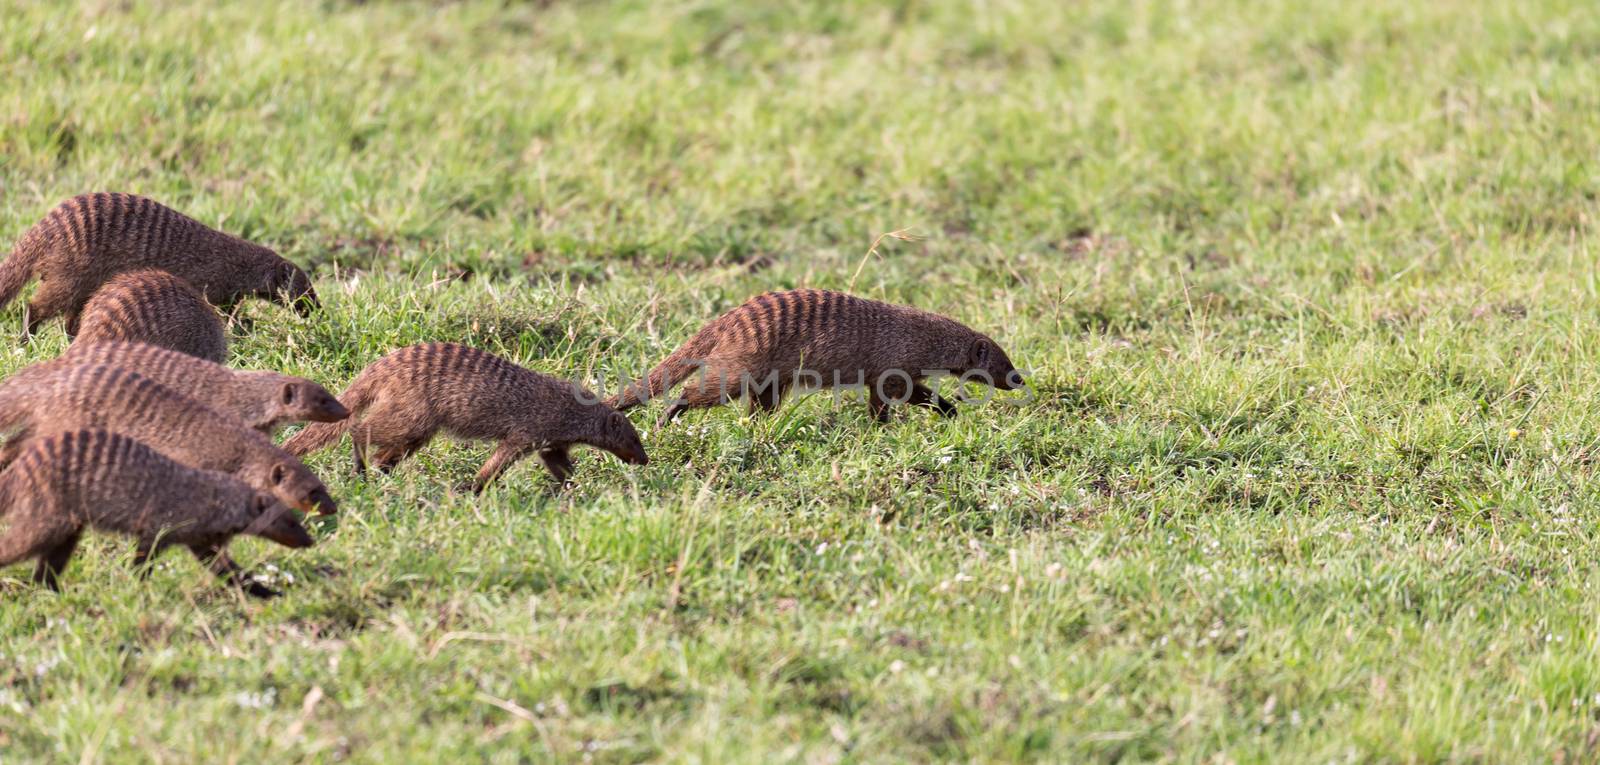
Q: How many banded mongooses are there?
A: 7